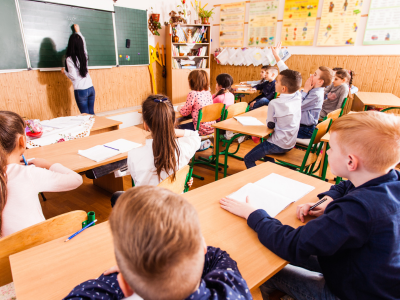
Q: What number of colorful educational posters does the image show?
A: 5